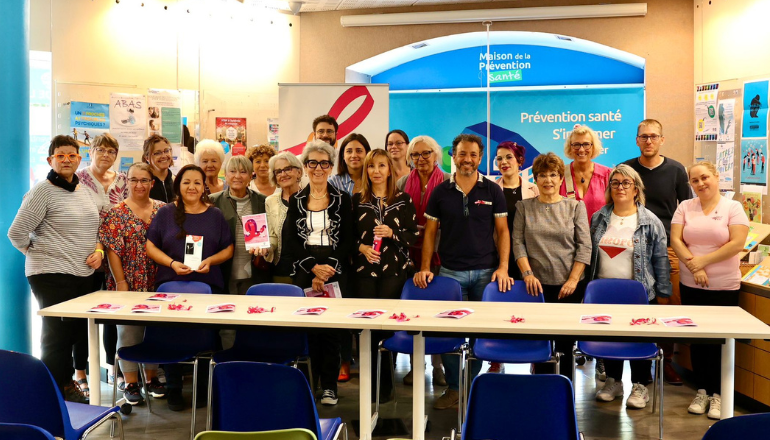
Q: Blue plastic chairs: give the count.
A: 10